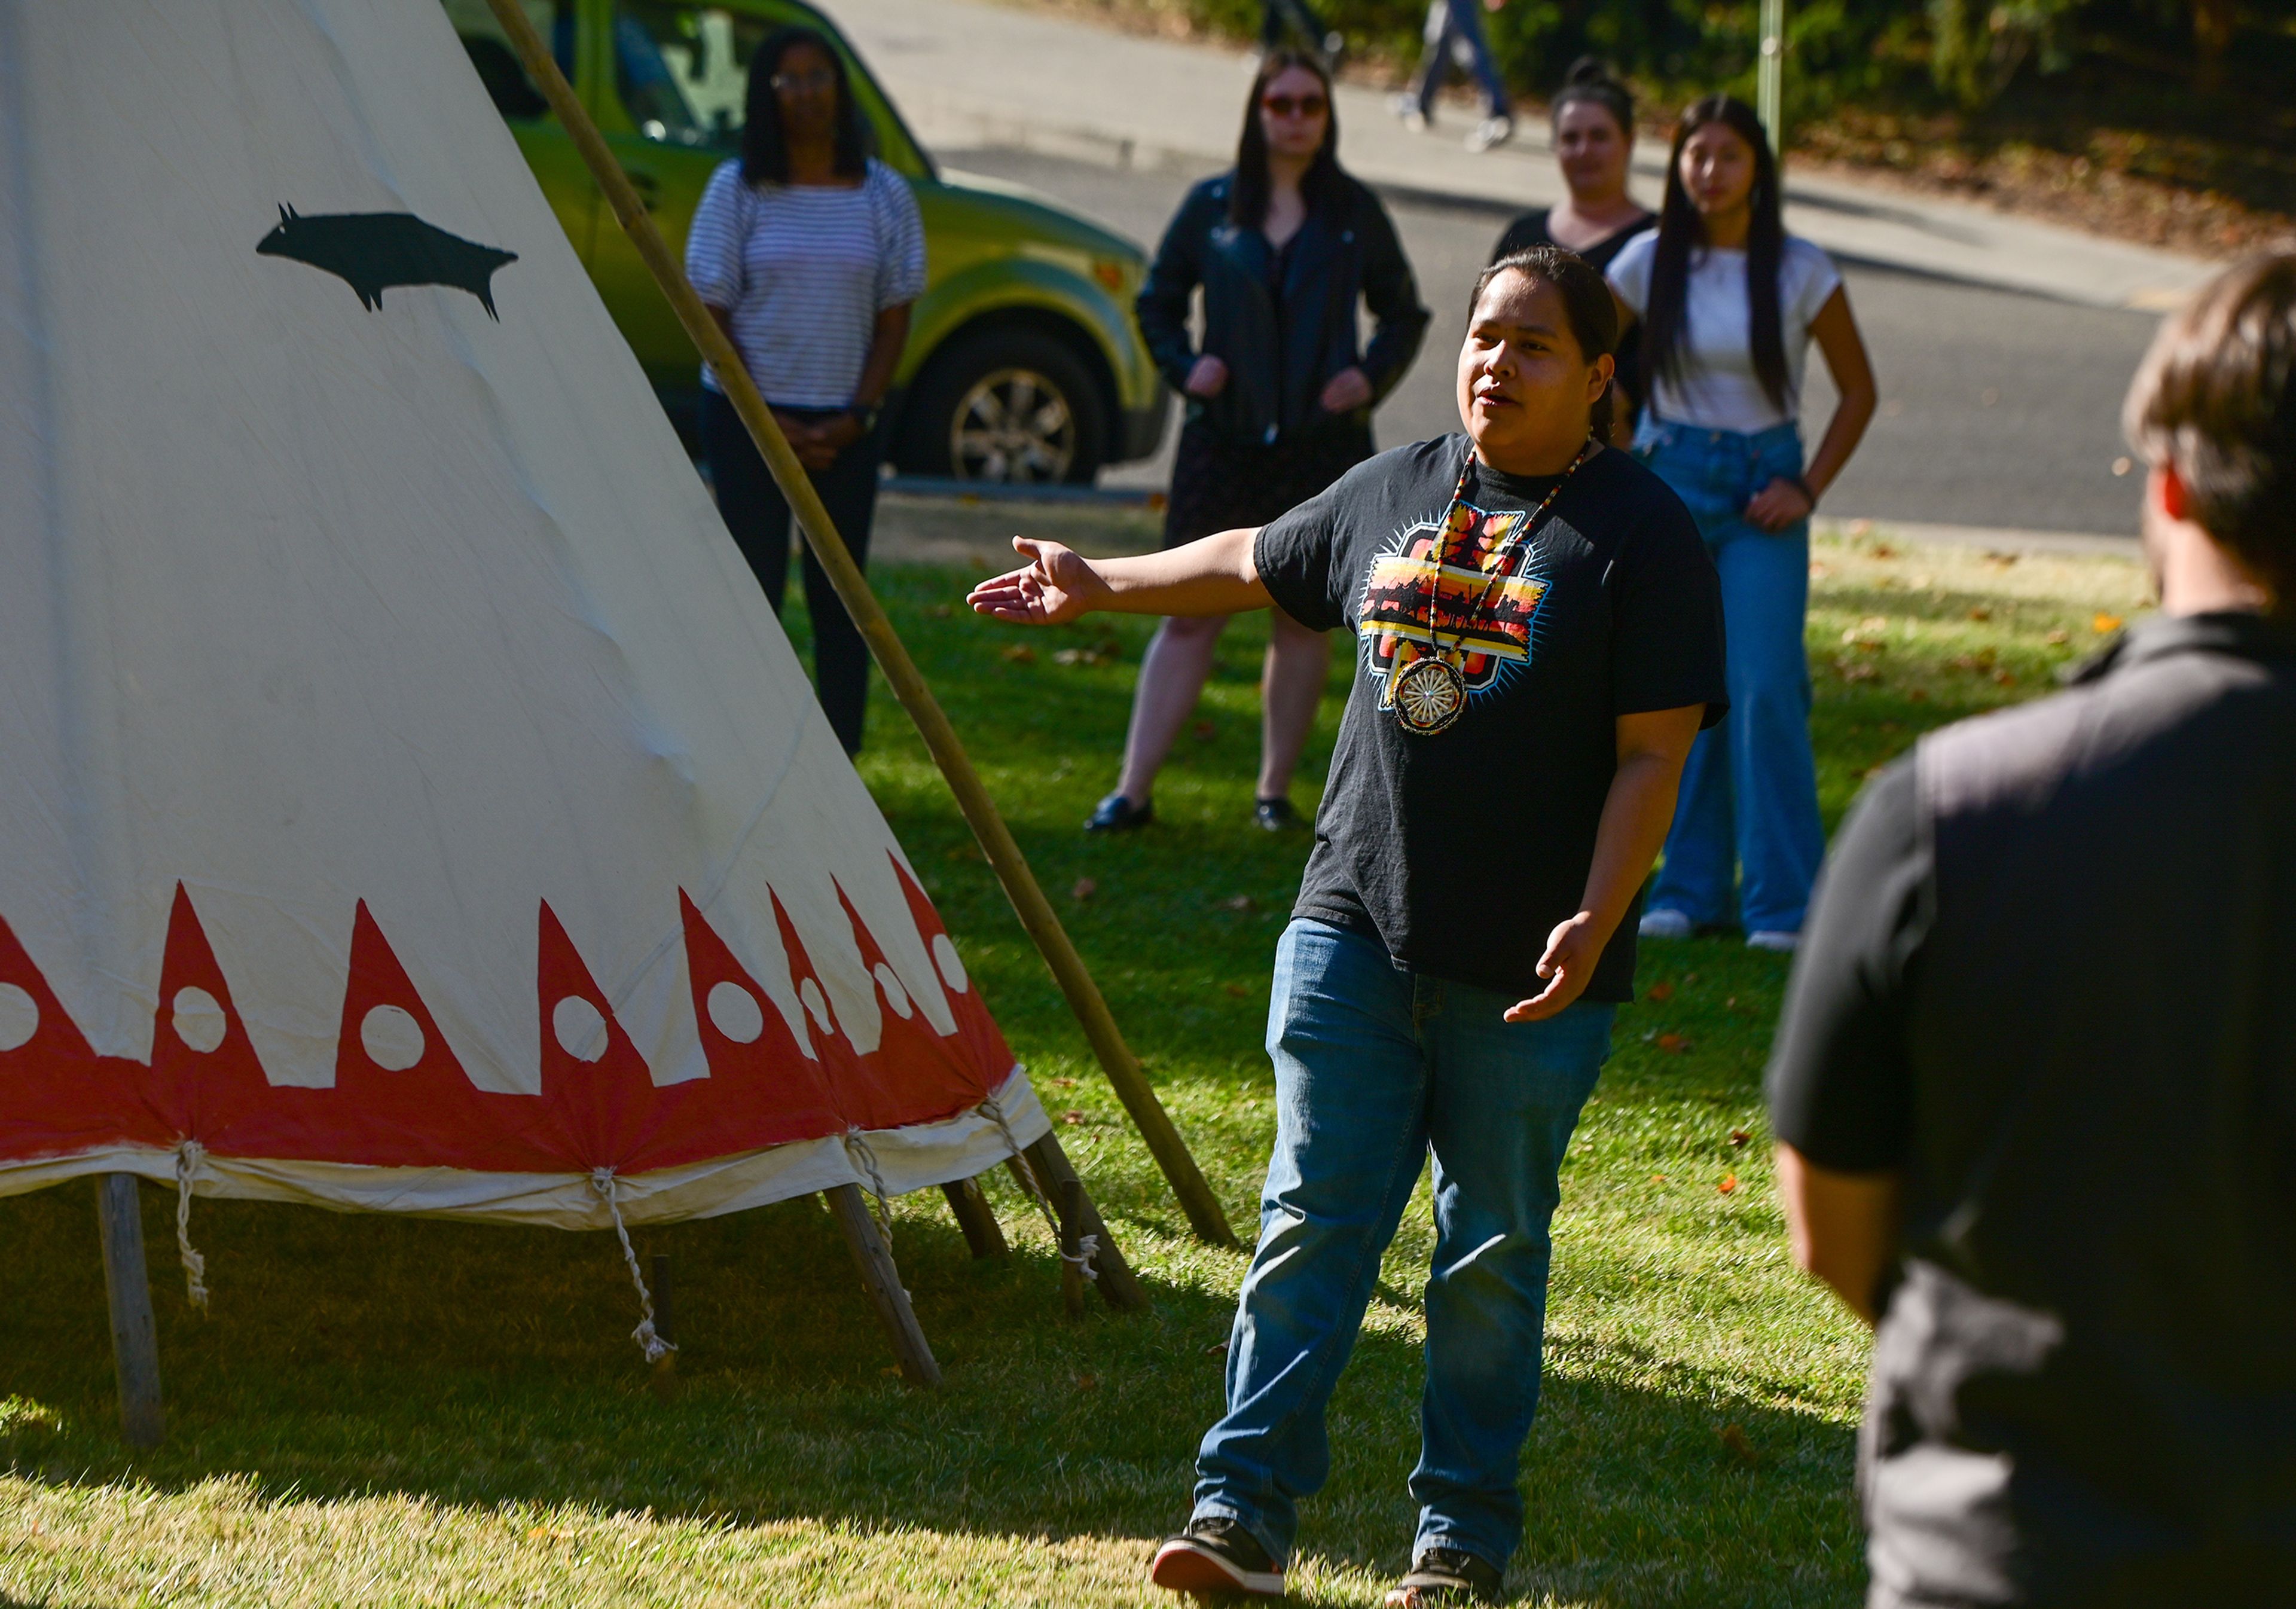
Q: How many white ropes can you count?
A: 4